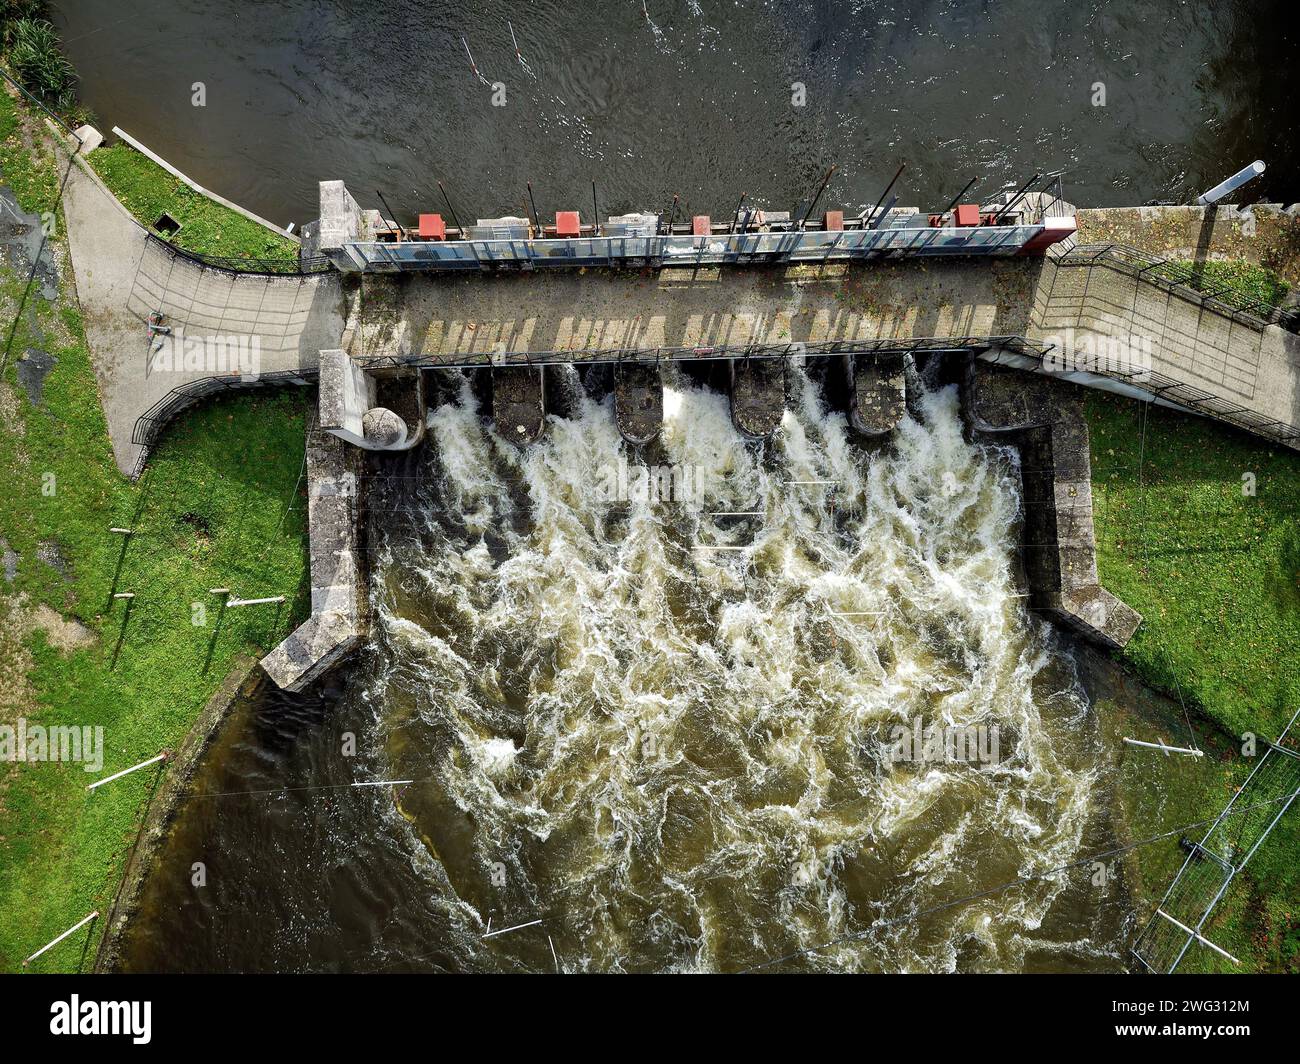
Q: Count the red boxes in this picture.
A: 5